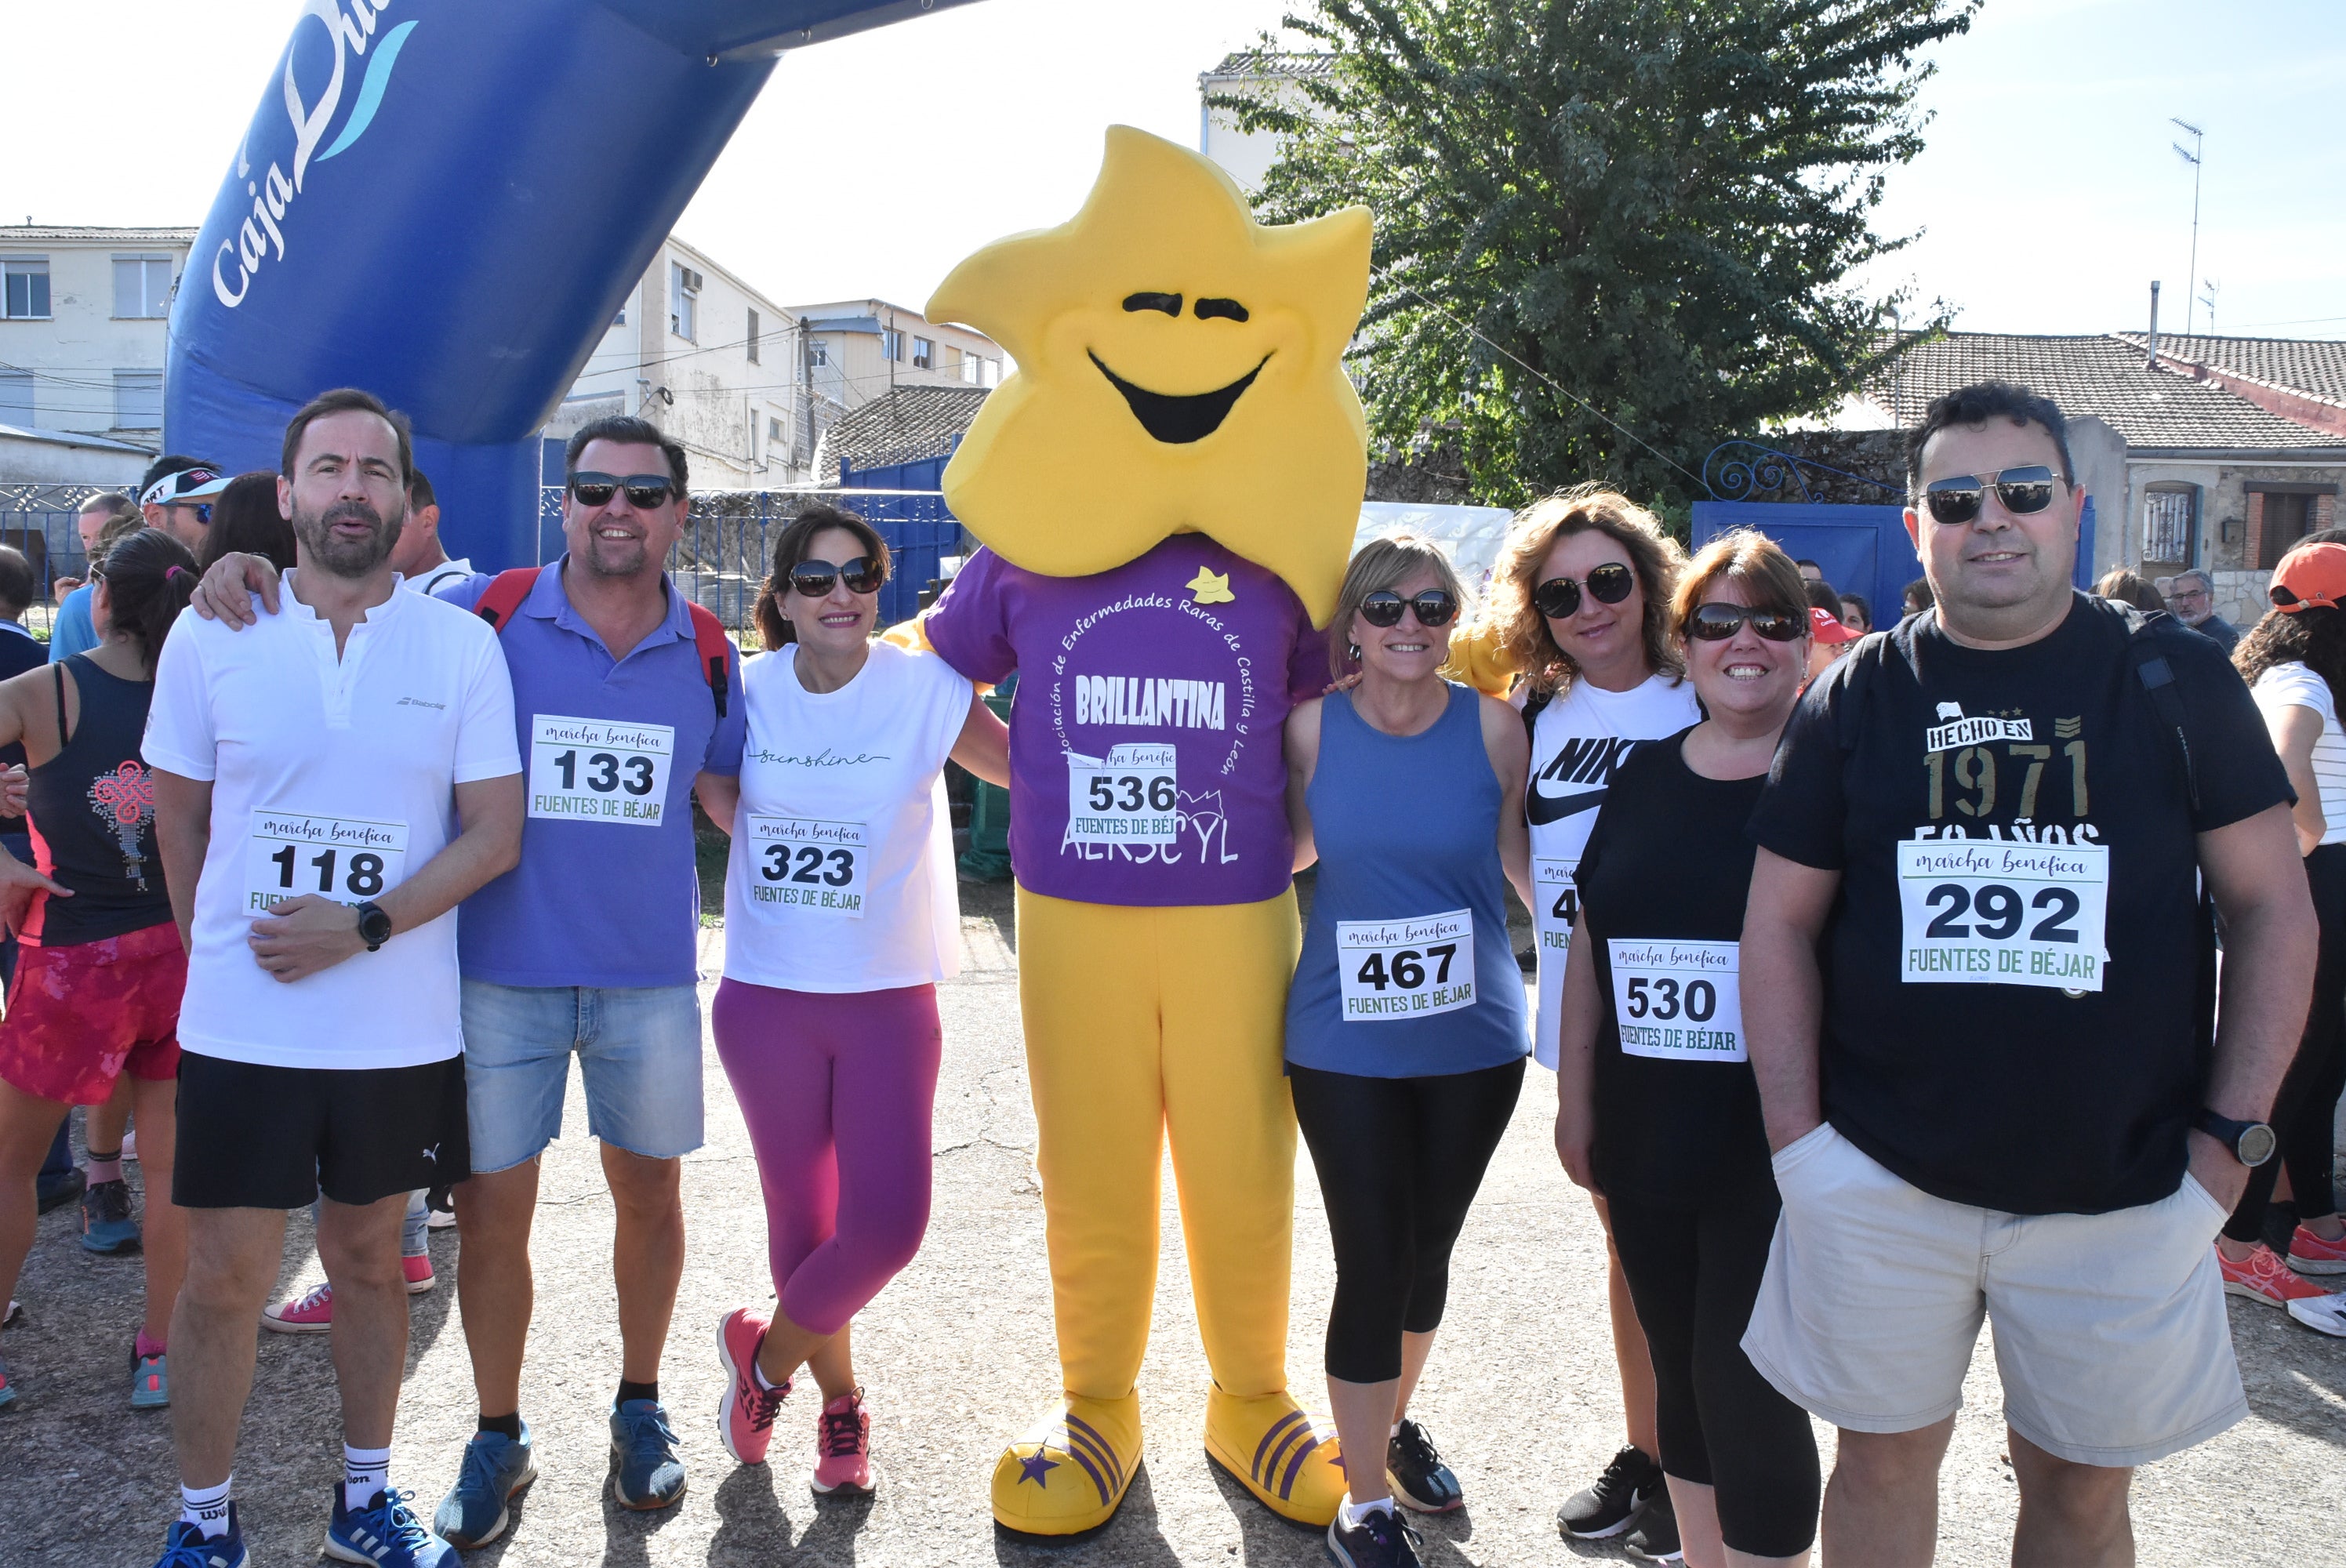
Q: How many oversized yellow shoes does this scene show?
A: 2